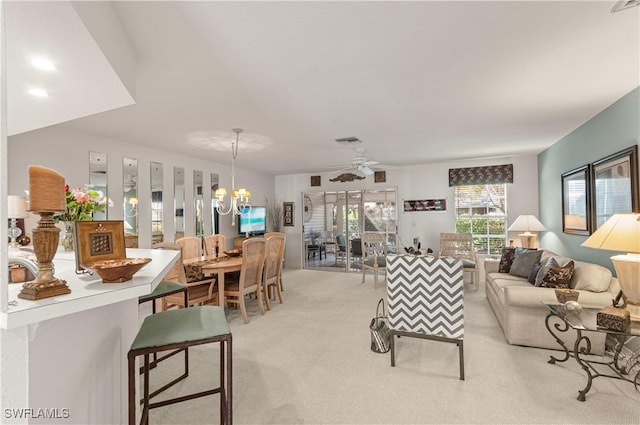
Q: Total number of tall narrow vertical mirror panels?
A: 6